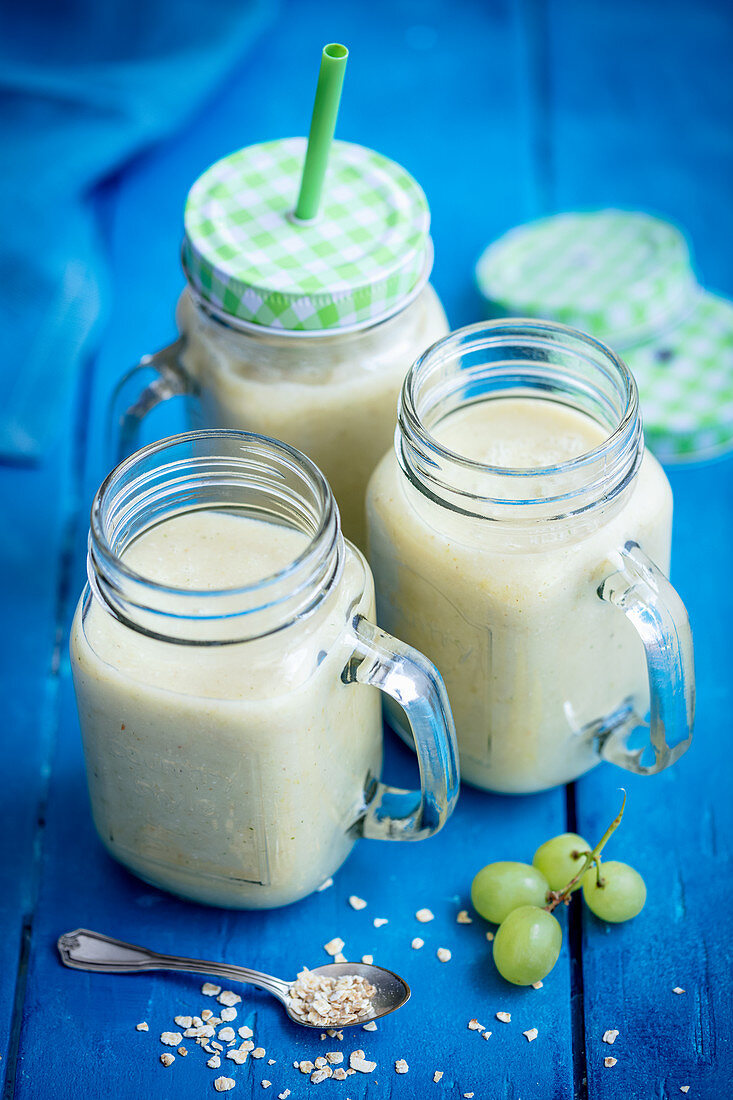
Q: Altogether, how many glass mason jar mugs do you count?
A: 3